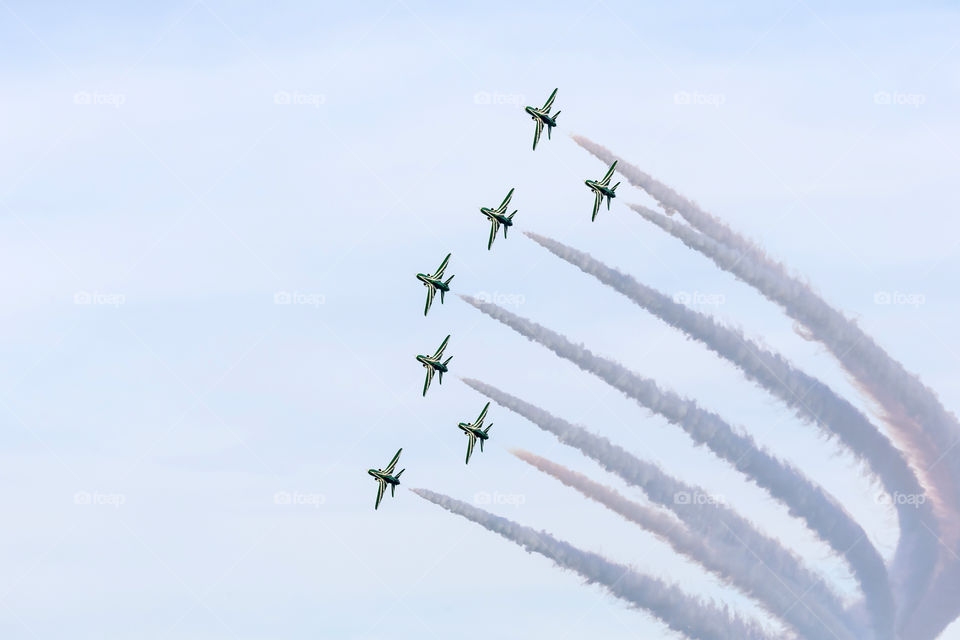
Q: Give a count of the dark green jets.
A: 7